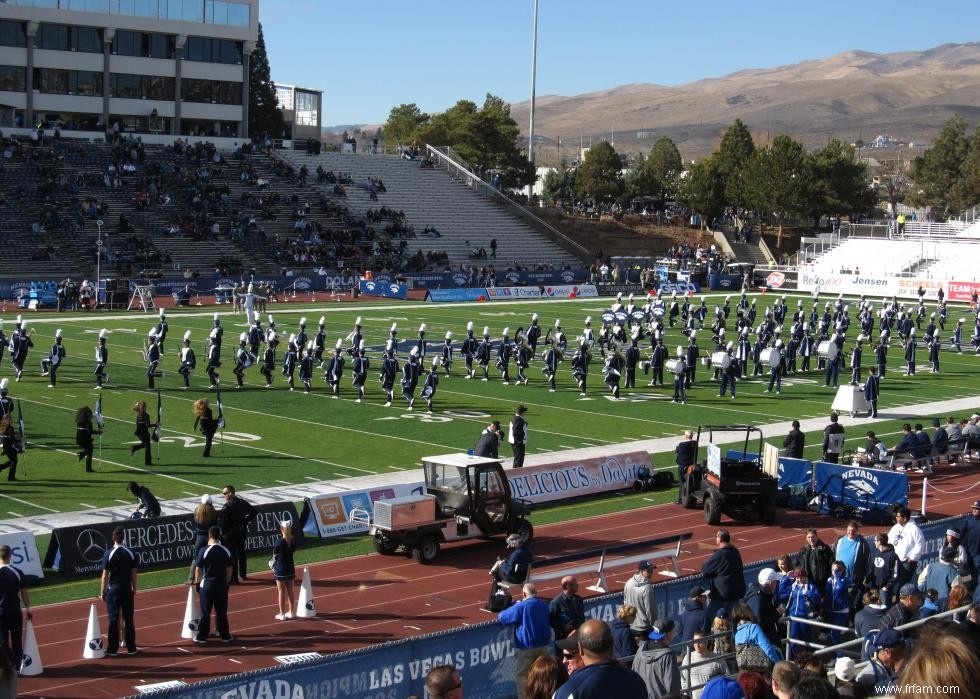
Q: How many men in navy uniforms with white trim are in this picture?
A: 3